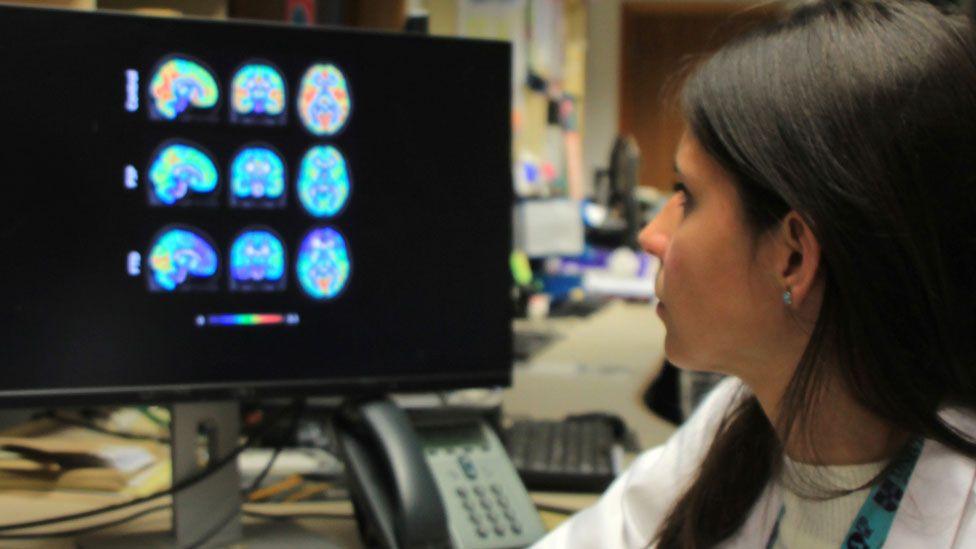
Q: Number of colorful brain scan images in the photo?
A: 9